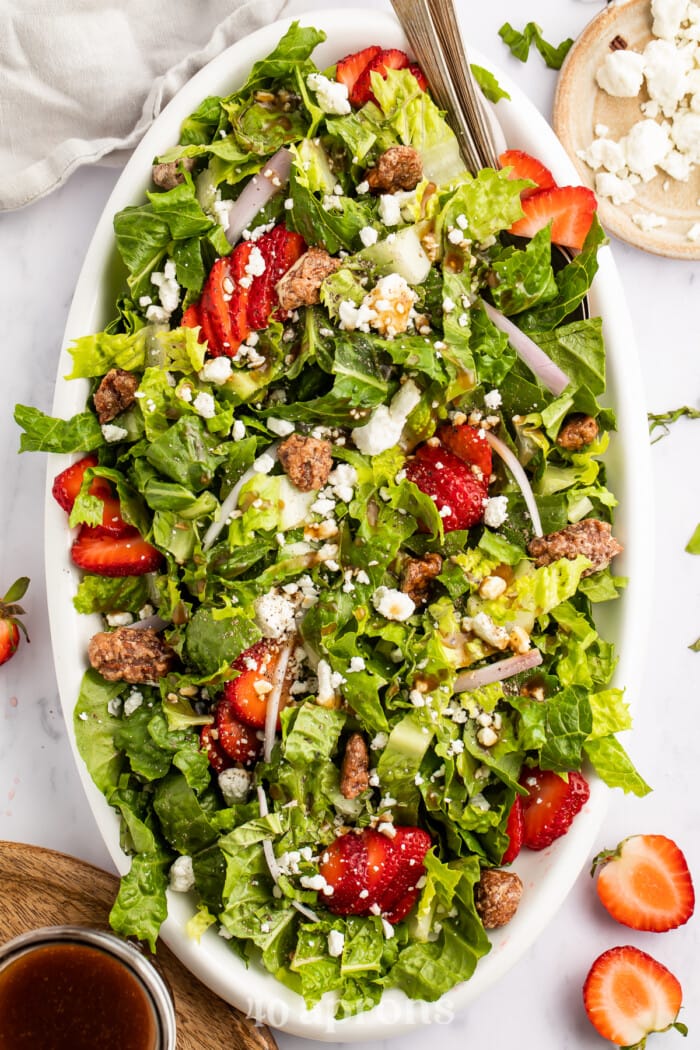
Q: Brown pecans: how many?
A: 11